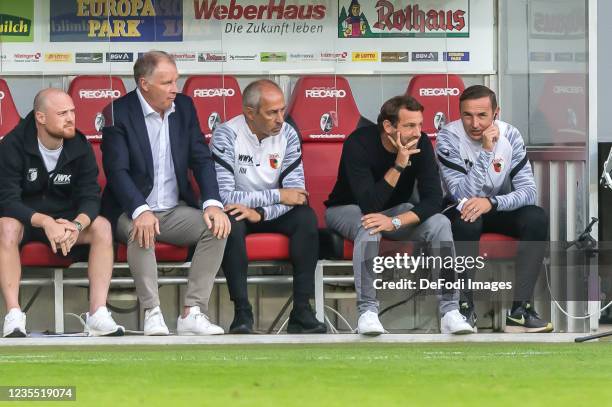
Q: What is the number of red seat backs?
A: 5